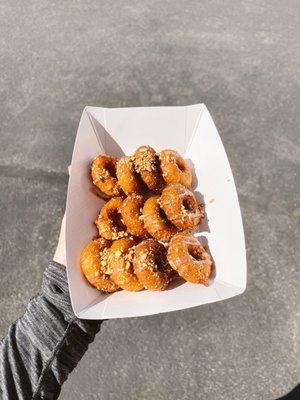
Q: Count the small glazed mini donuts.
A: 12